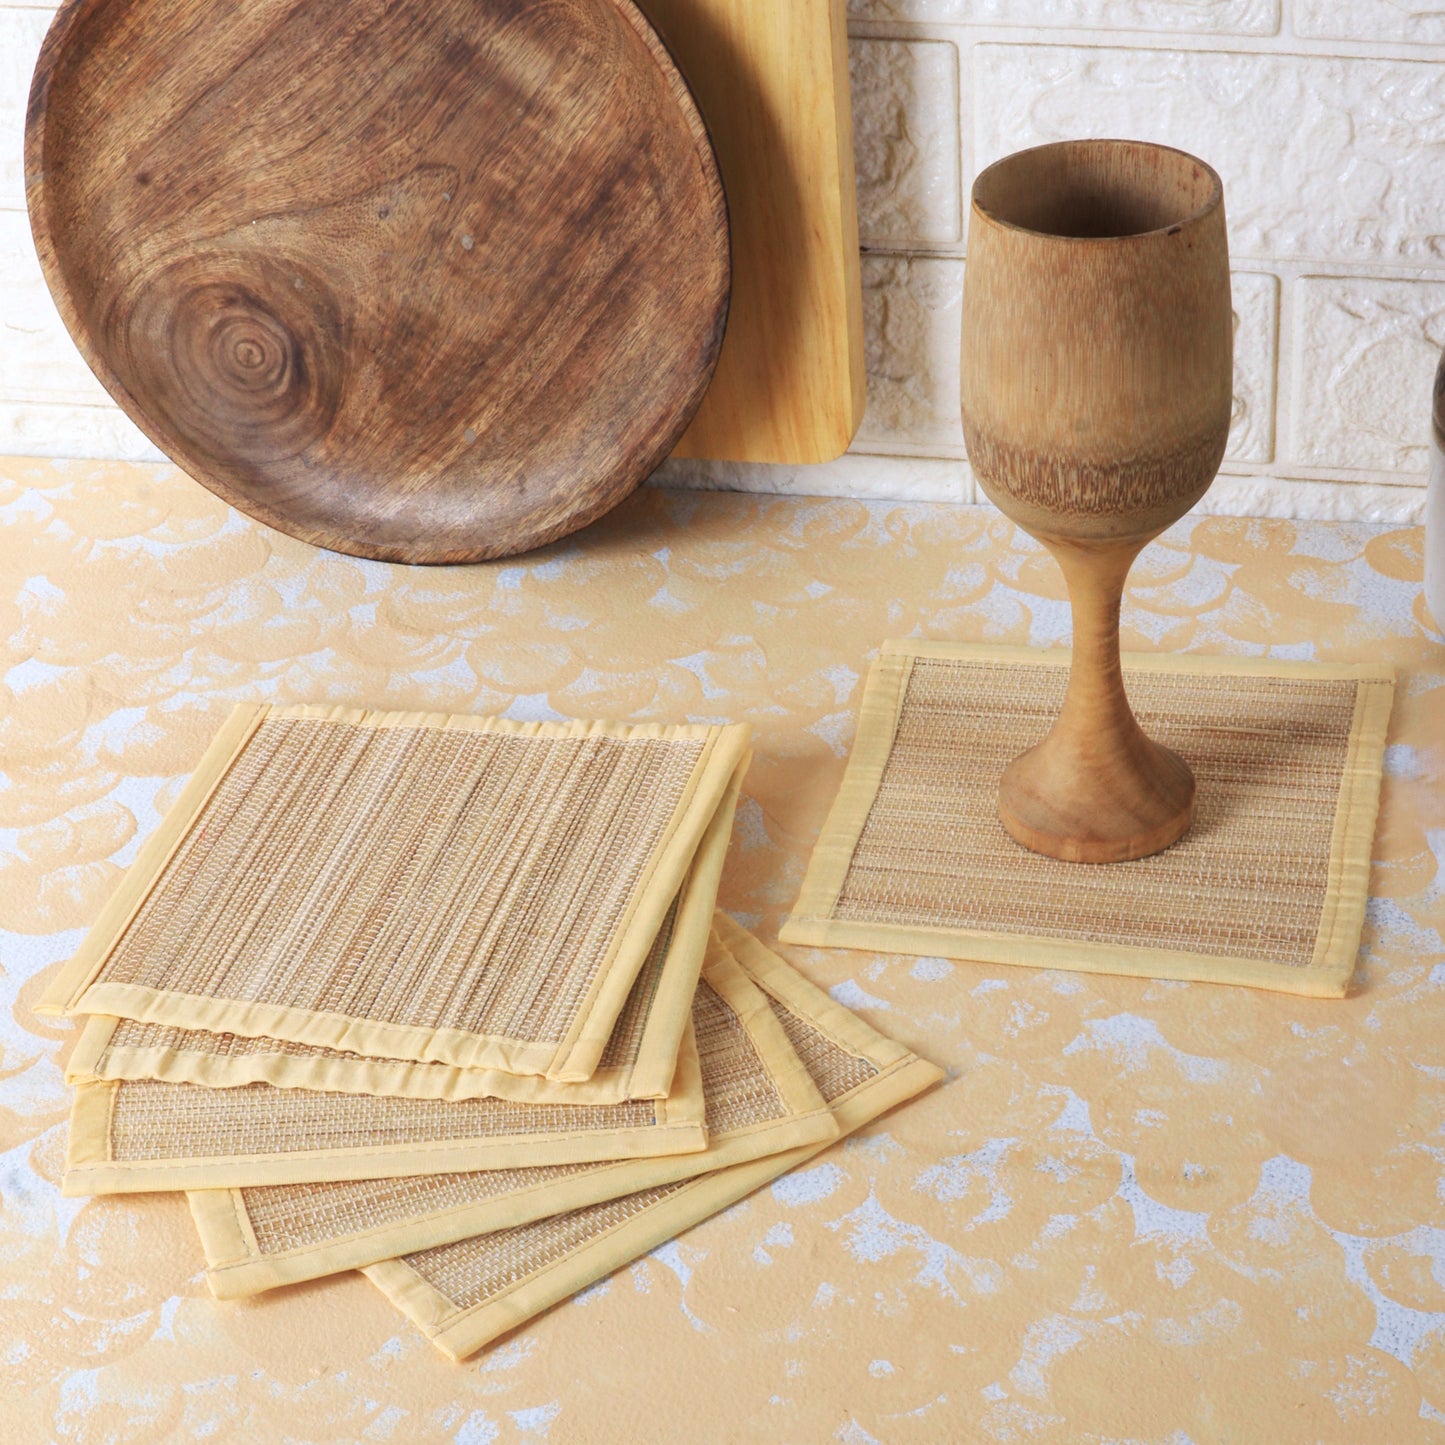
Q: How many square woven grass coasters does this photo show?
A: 6